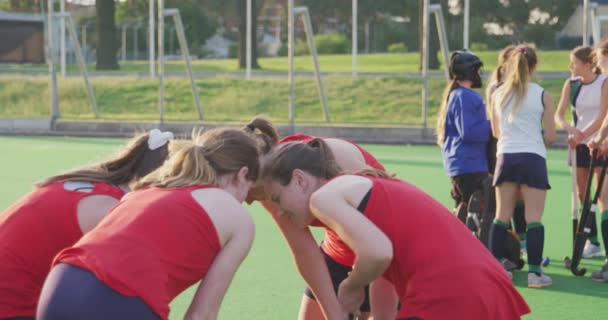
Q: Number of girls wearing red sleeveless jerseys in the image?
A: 4